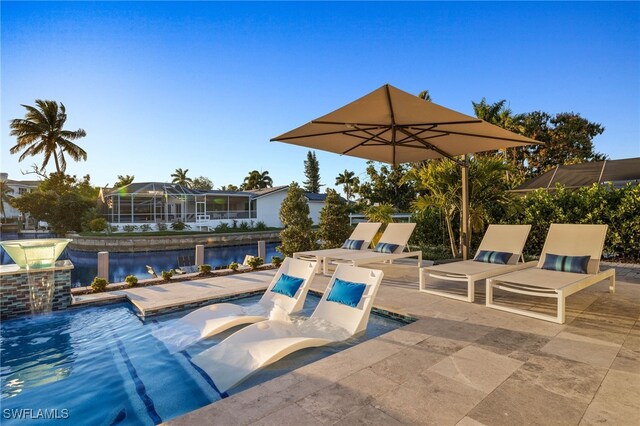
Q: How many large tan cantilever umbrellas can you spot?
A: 1